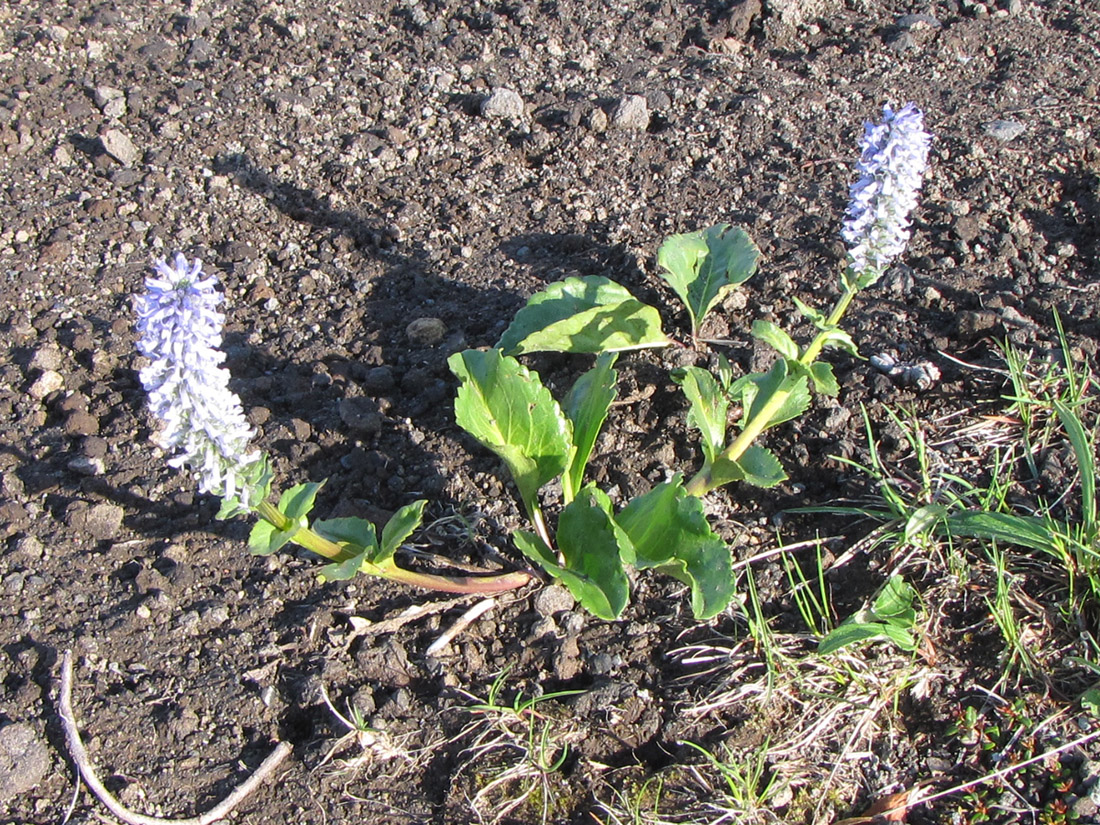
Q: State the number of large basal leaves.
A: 6